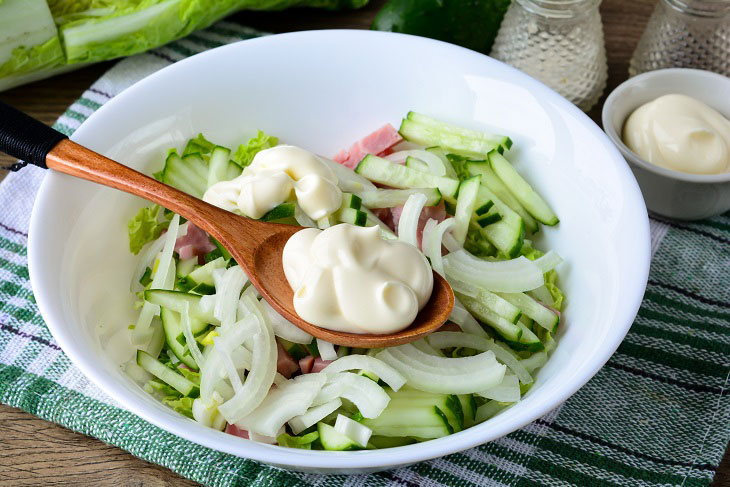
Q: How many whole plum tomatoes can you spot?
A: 0